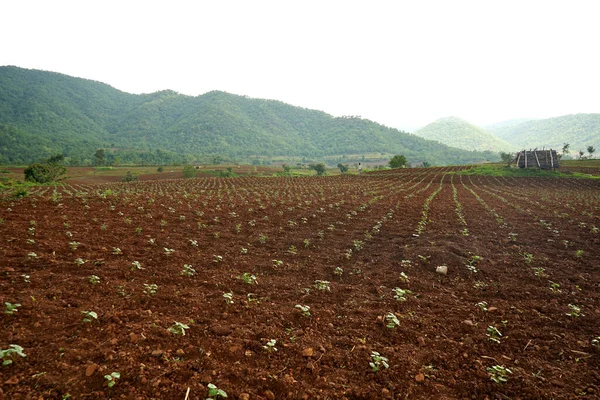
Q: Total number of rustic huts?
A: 1